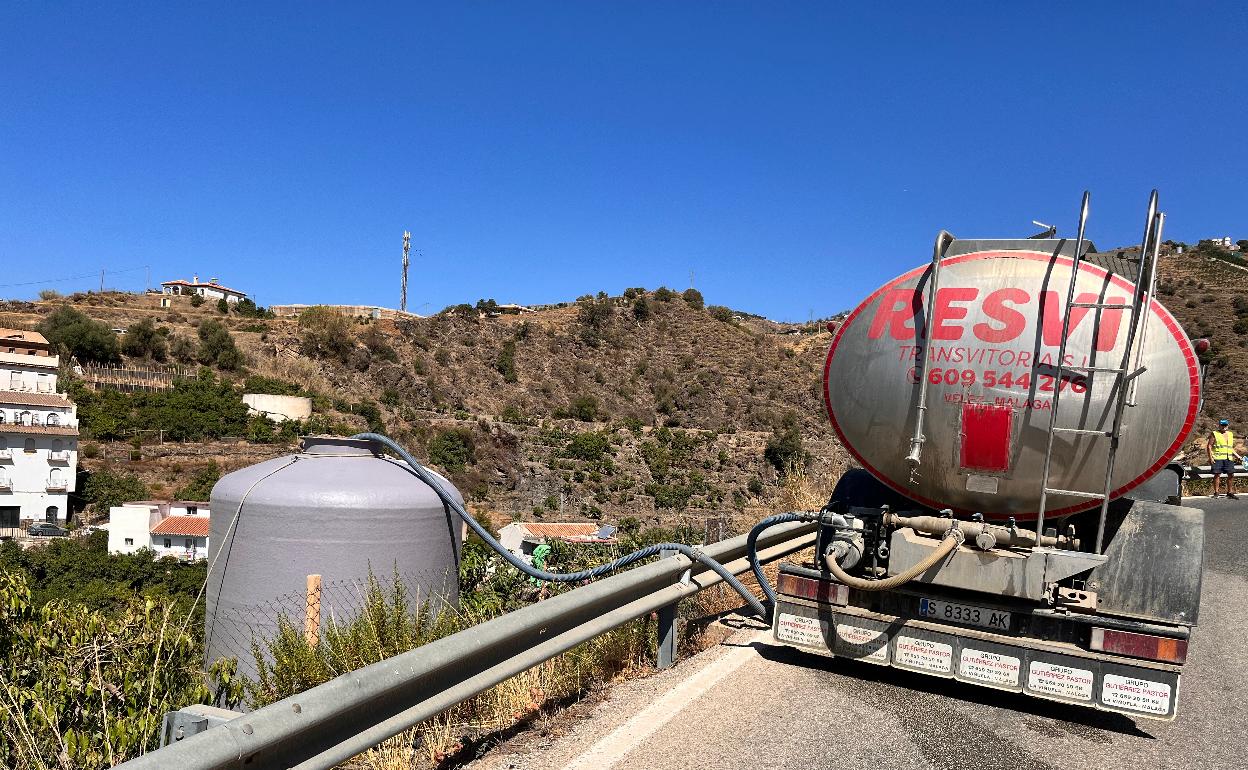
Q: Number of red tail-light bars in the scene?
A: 2